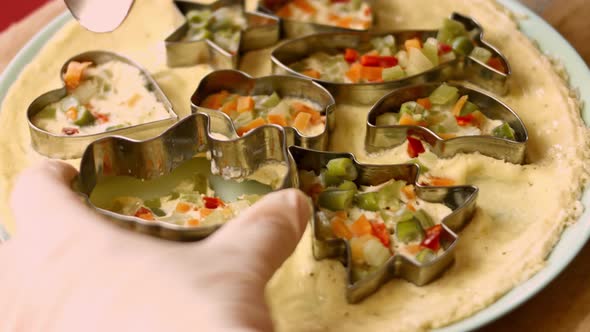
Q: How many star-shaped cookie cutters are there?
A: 1